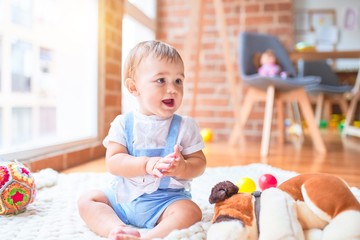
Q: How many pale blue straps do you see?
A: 2